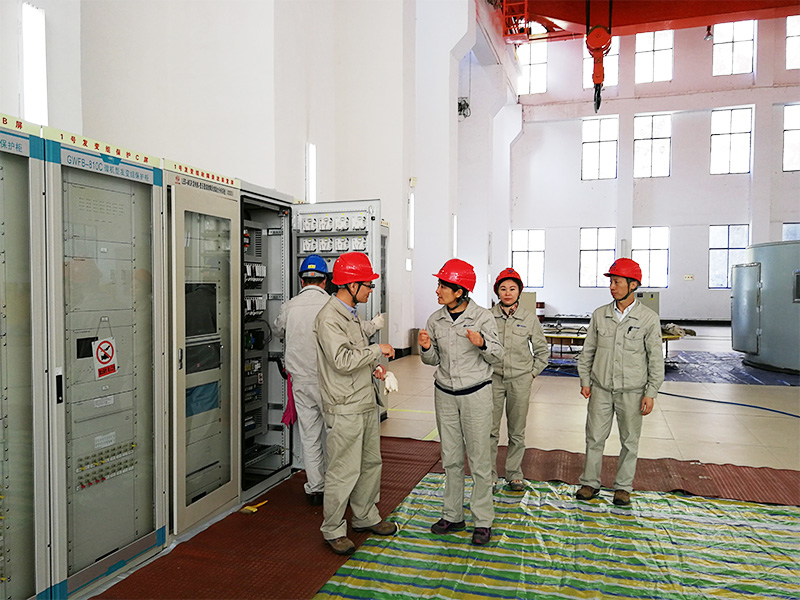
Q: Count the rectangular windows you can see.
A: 14